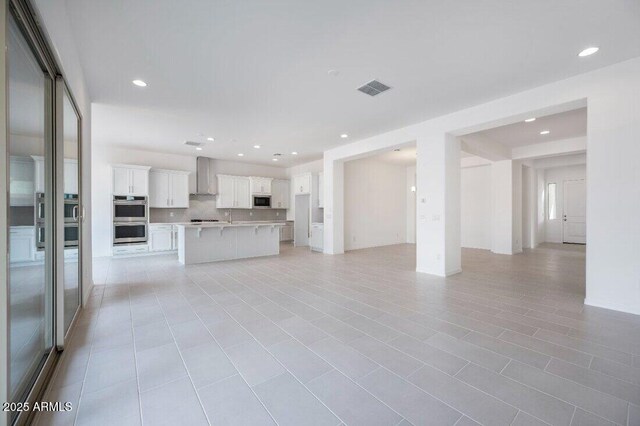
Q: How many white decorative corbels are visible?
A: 4